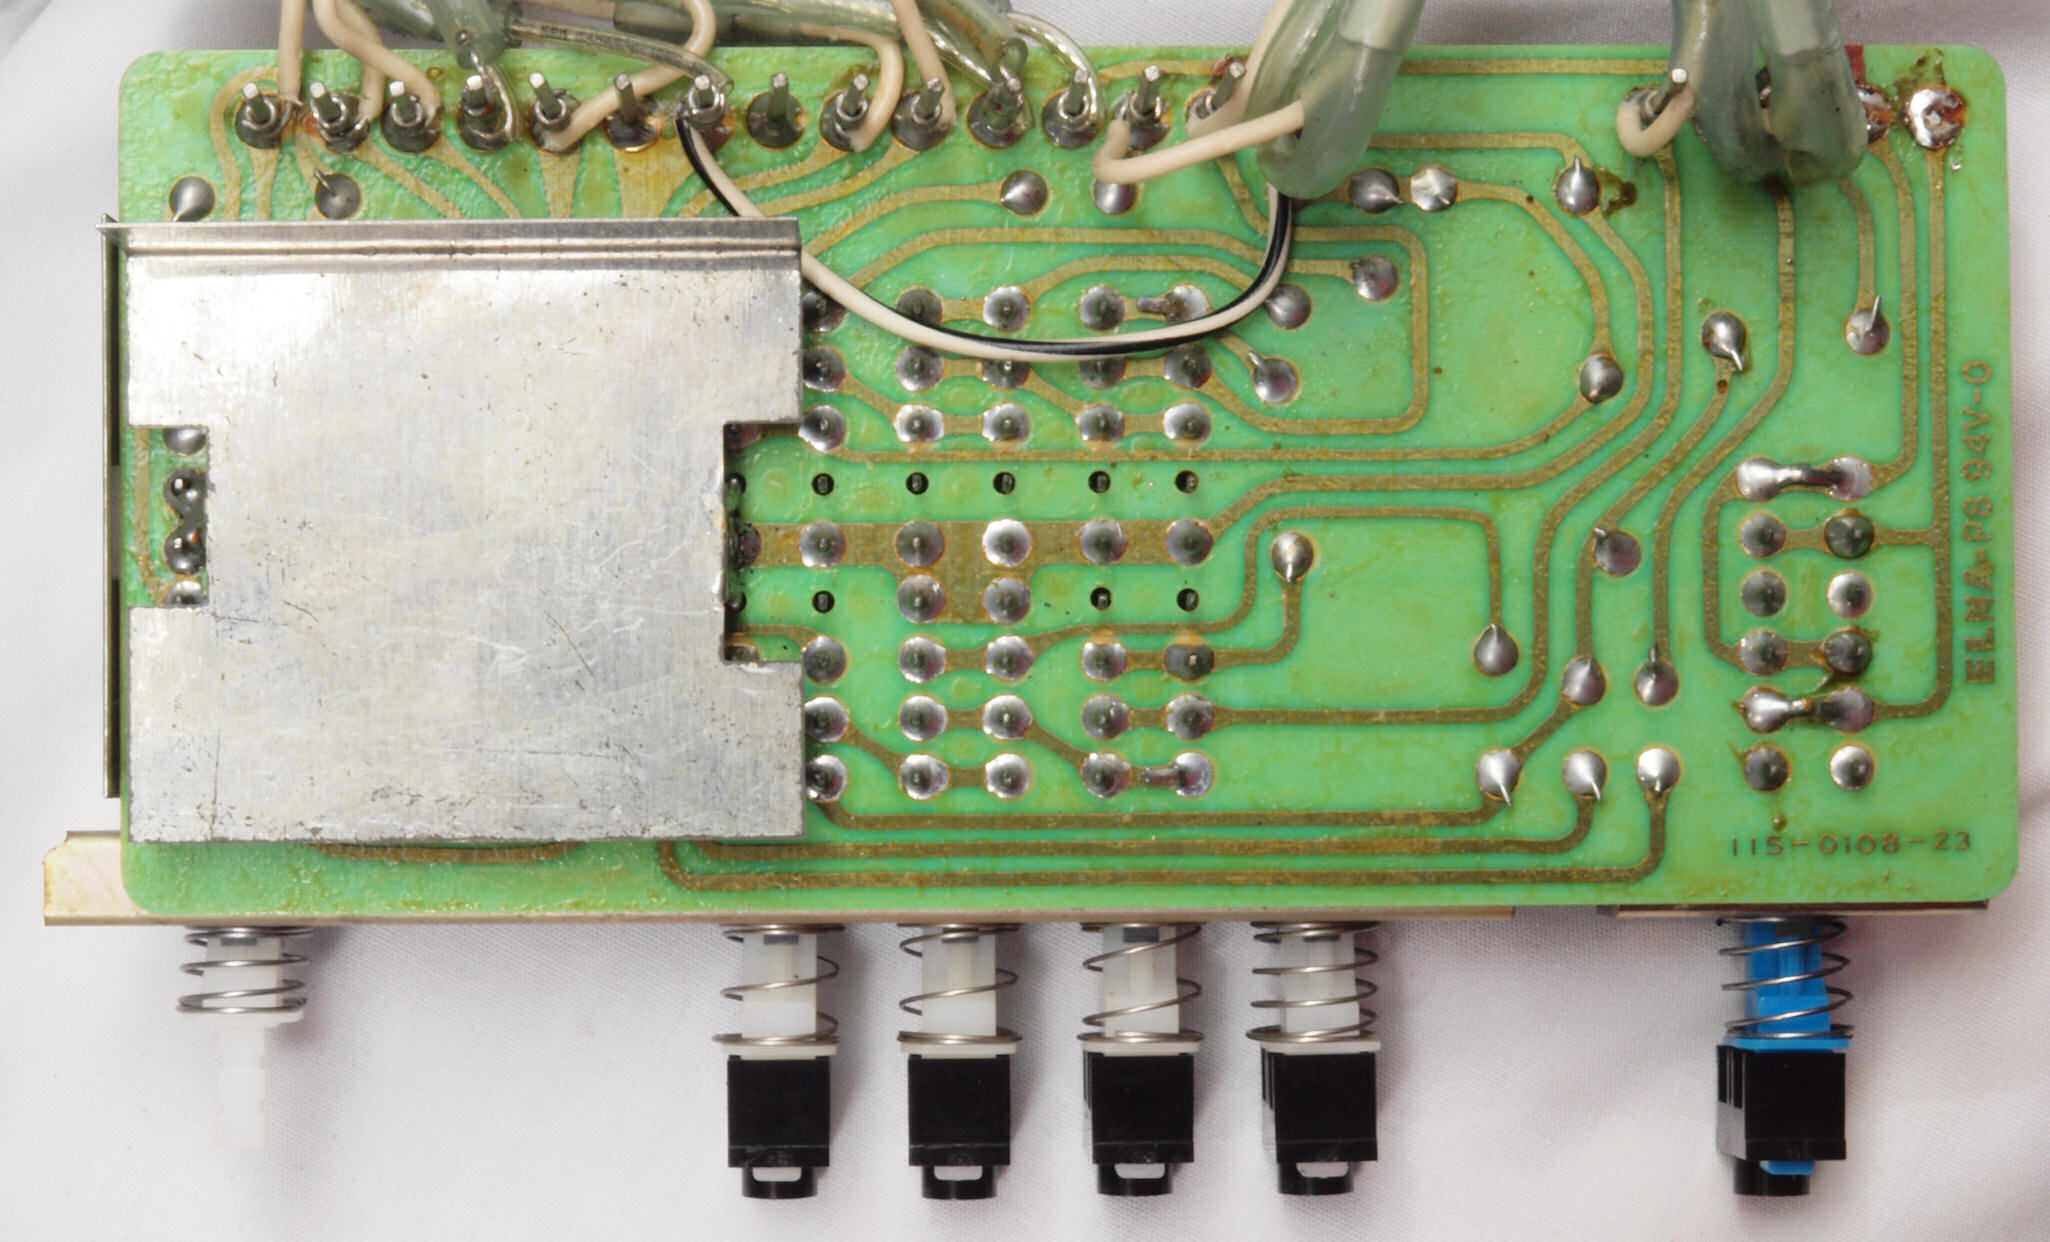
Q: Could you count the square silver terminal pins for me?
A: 15